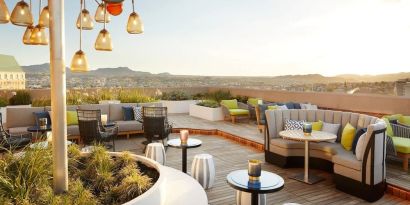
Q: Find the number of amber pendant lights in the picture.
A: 10